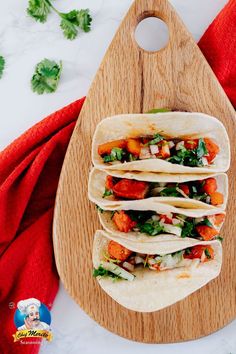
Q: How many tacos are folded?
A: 4